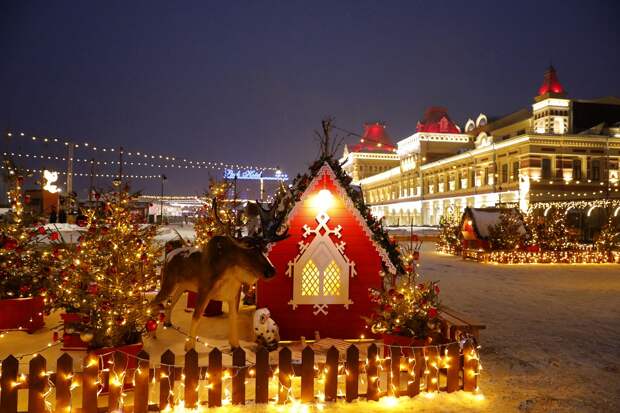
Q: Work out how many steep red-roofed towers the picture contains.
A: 3